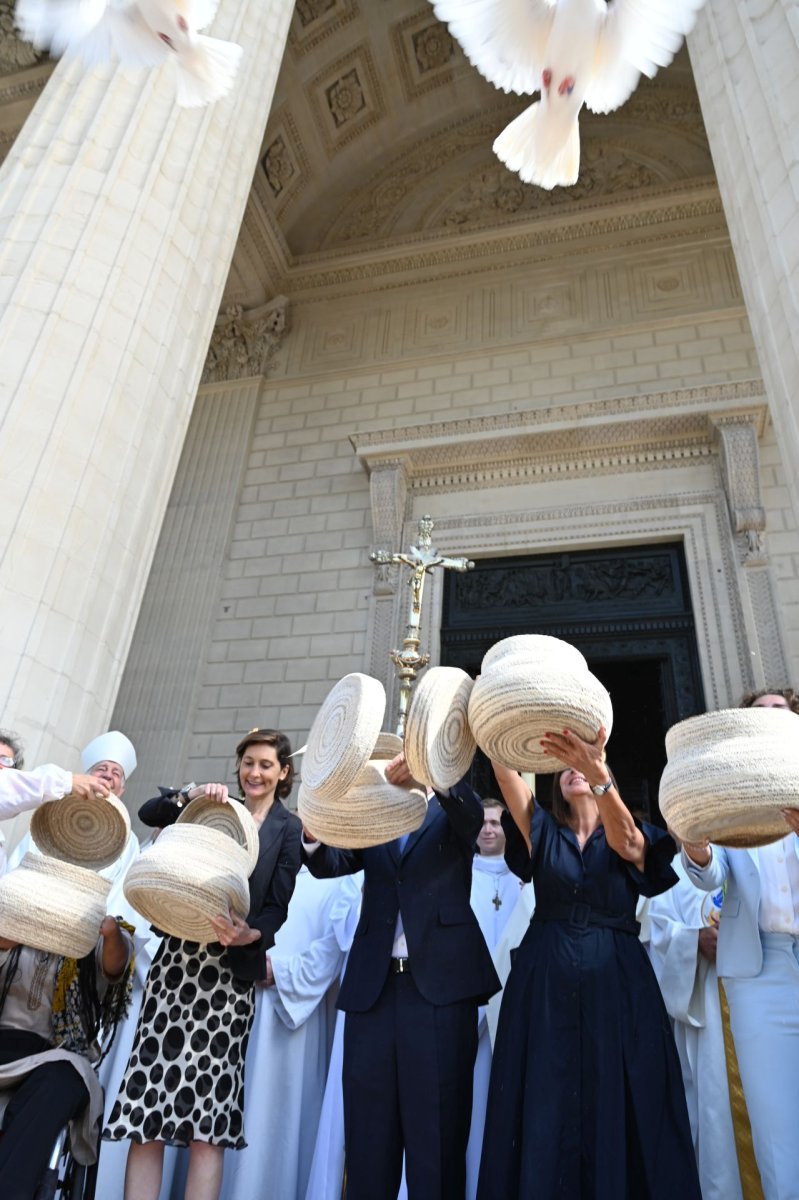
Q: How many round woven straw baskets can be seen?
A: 5